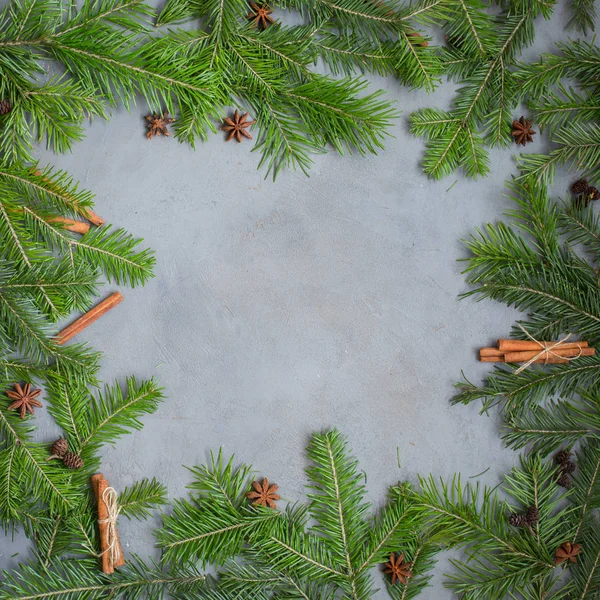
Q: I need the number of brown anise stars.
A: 8